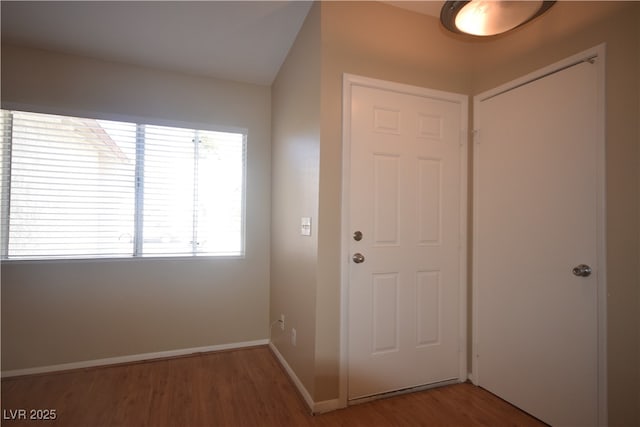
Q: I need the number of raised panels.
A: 6